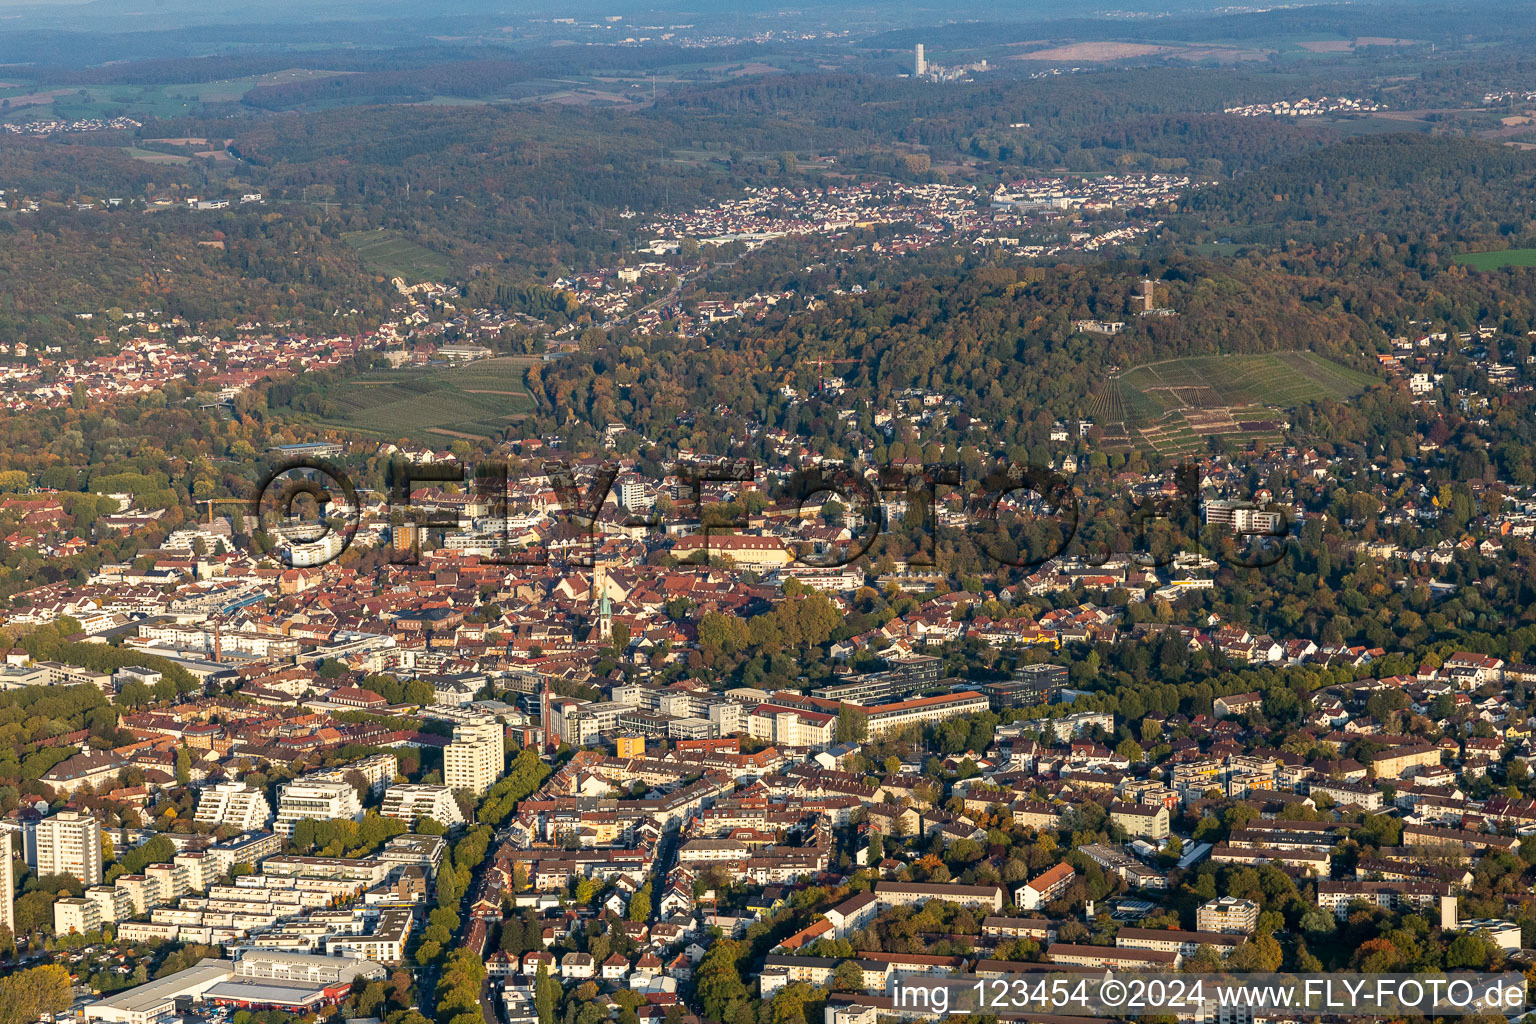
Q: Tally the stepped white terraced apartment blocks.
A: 3